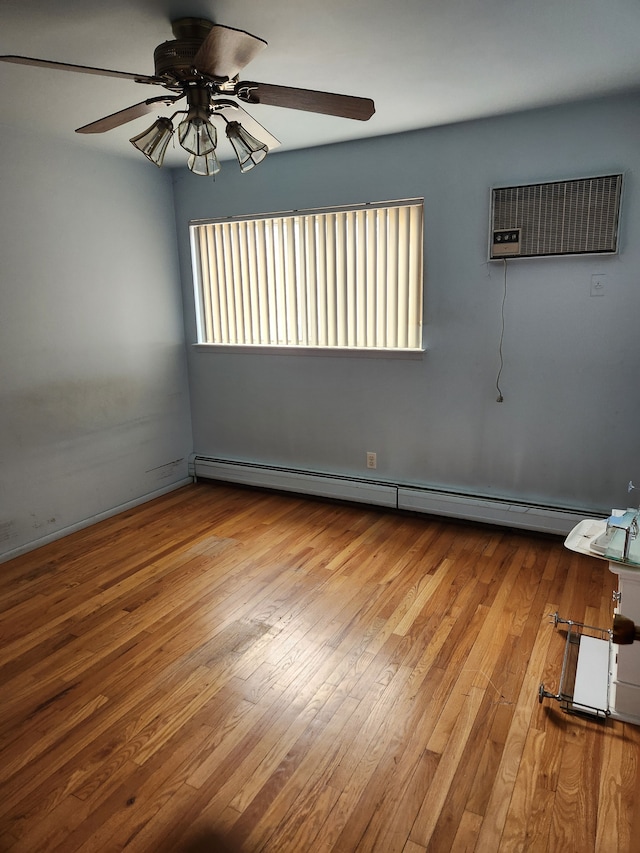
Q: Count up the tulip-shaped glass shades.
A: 4